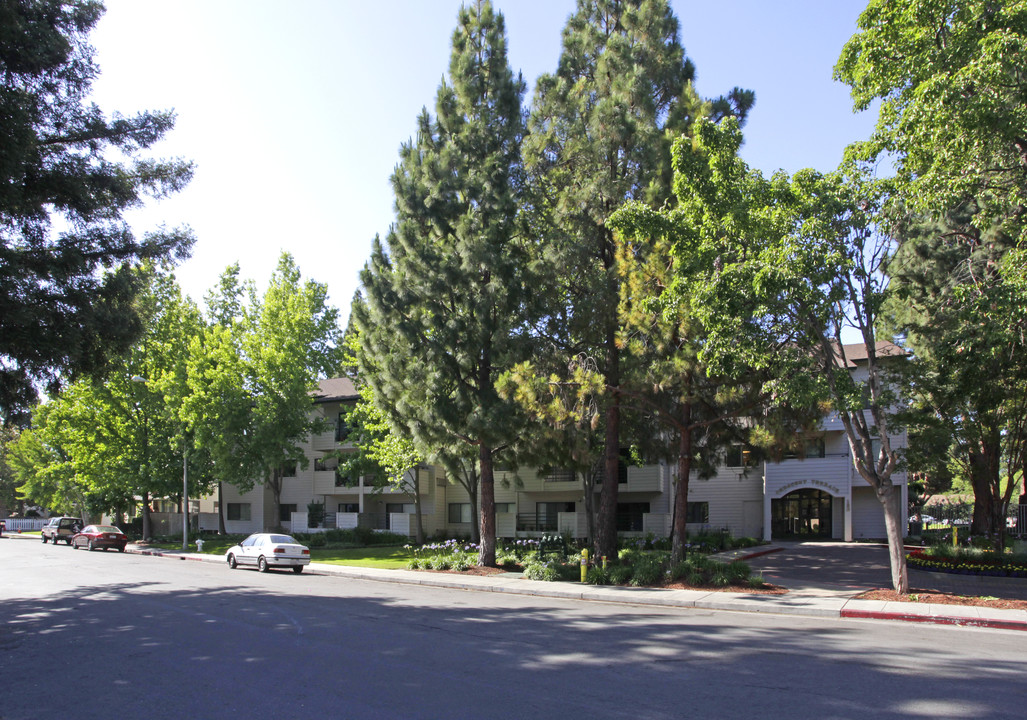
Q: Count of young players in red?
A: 0